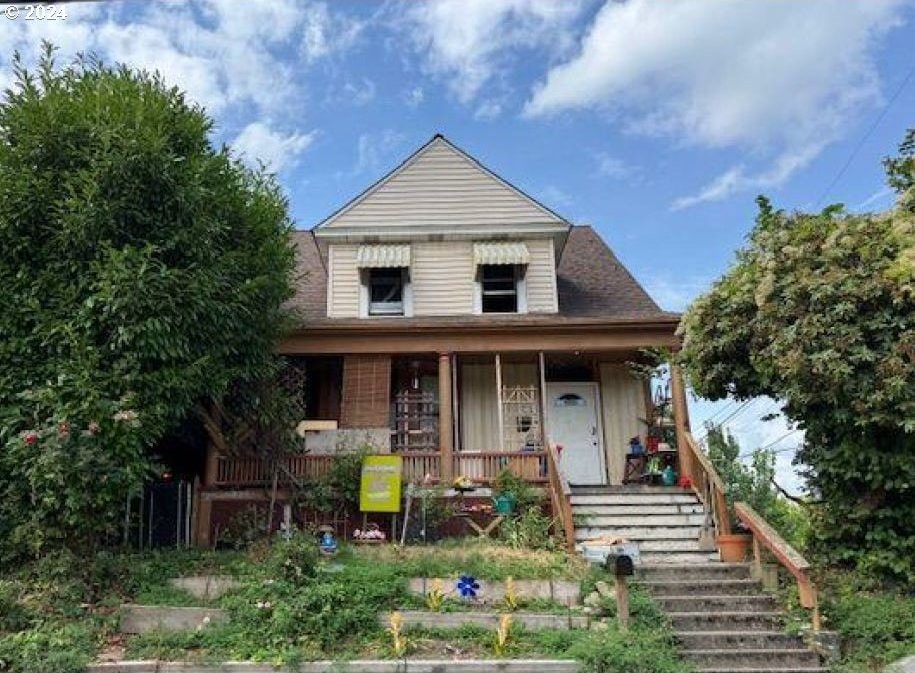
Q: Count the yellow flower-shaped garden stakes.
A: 4